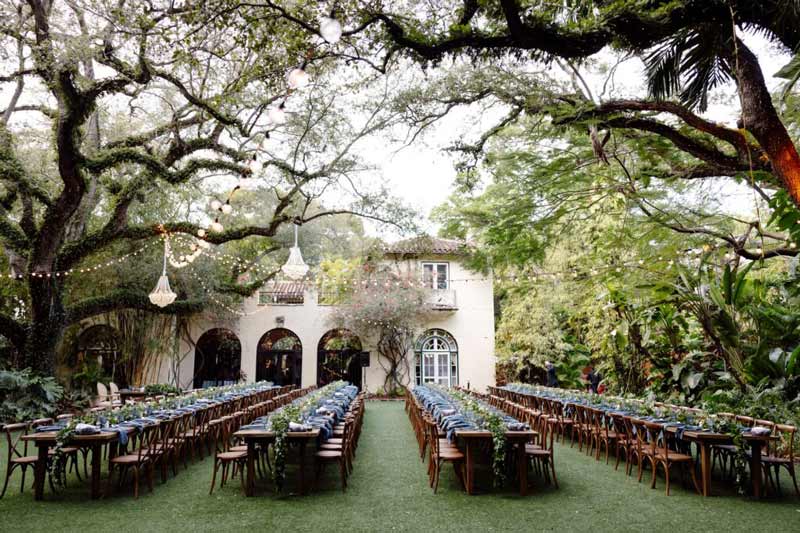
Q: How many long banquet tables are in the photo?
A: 4